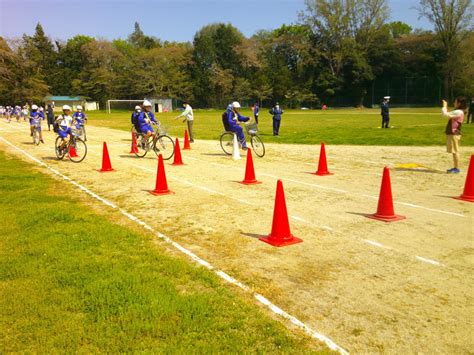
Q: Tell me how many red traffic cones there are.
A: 11